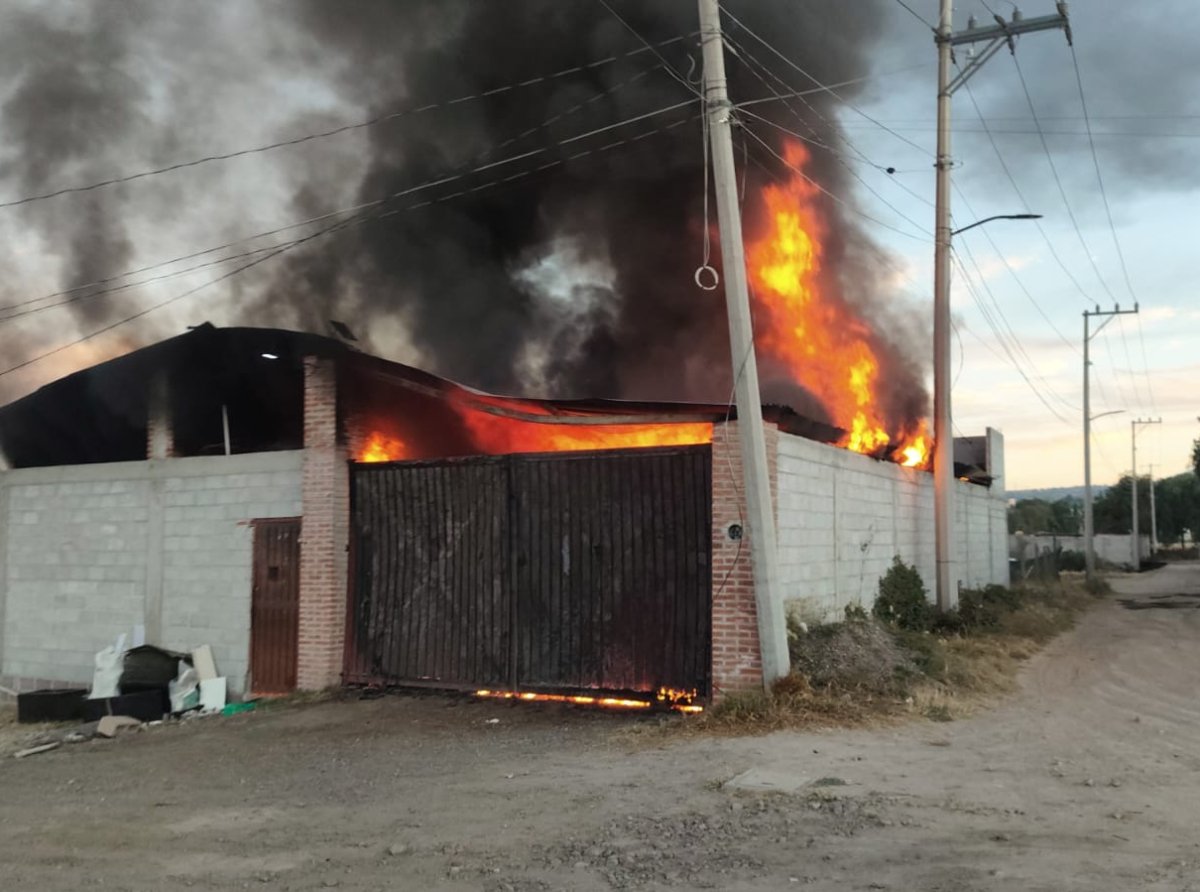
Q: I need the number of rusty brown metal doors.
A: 1